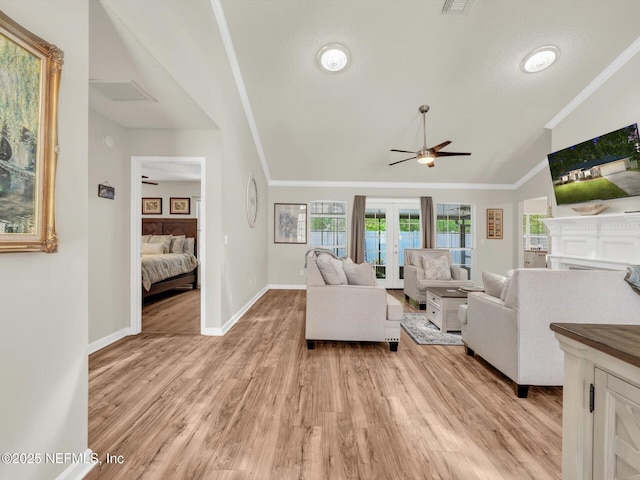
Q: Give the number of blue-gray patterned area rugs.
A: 1